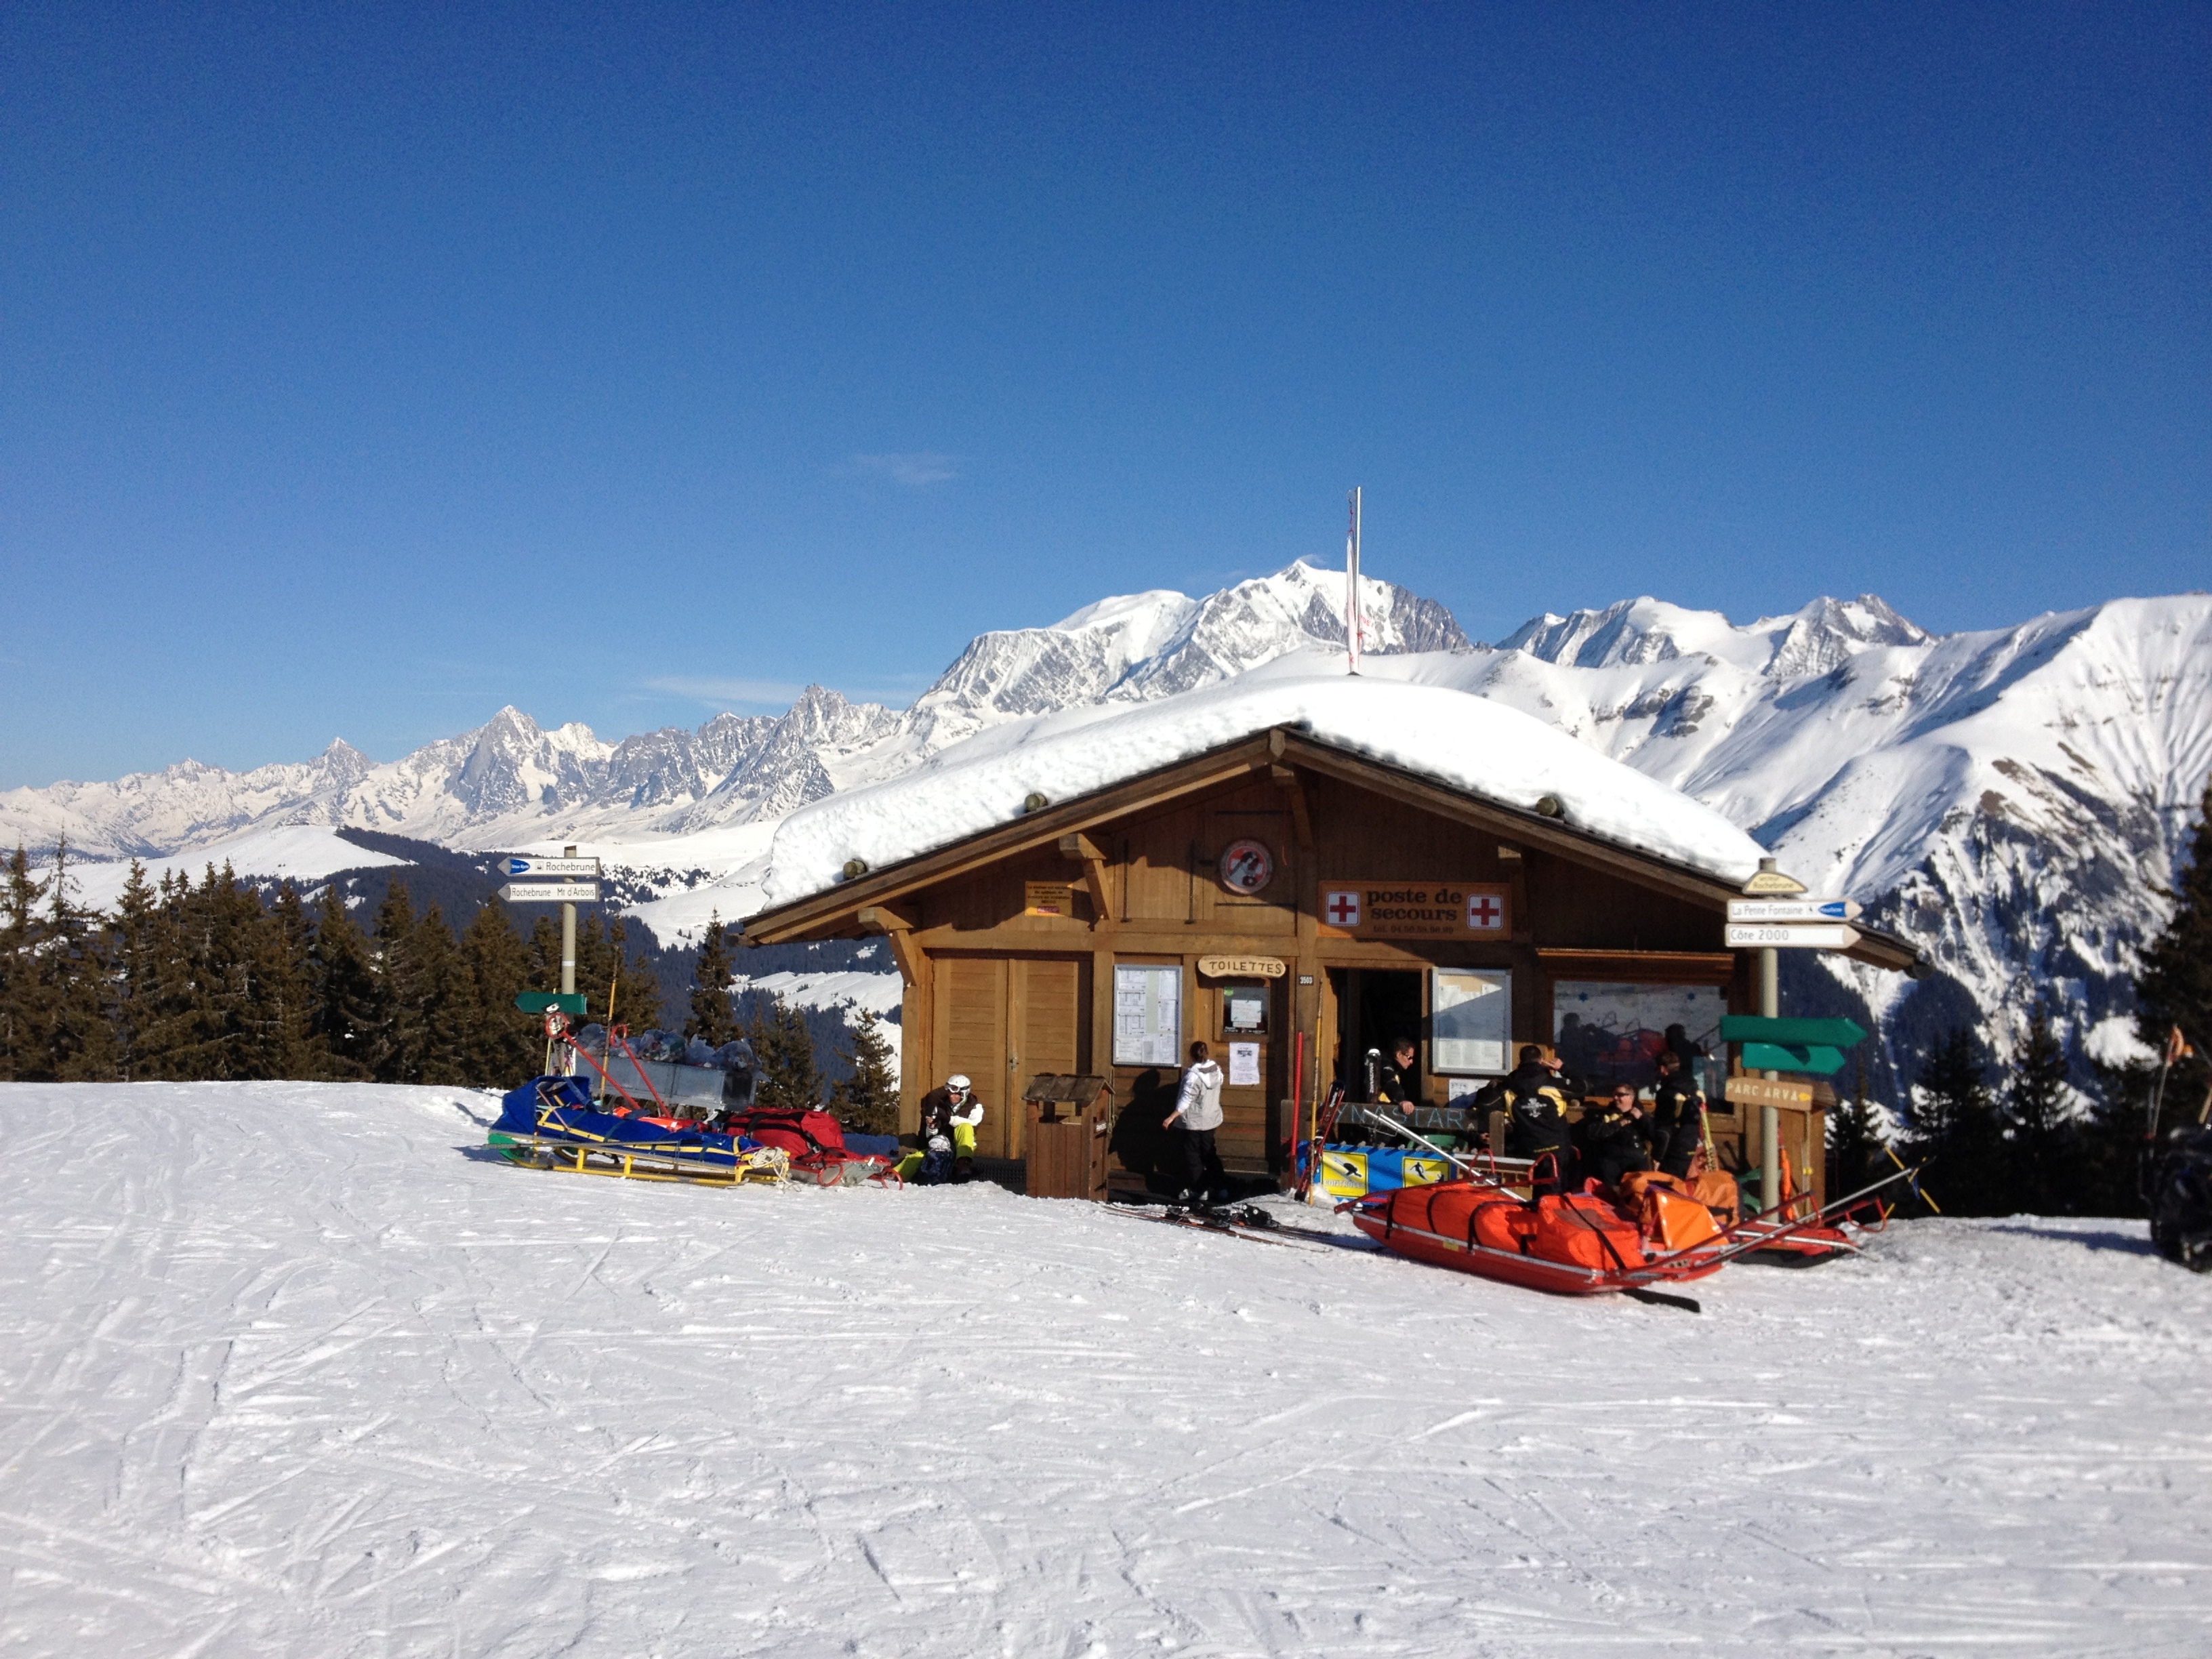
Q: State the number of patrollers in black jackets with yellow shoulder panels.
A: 4